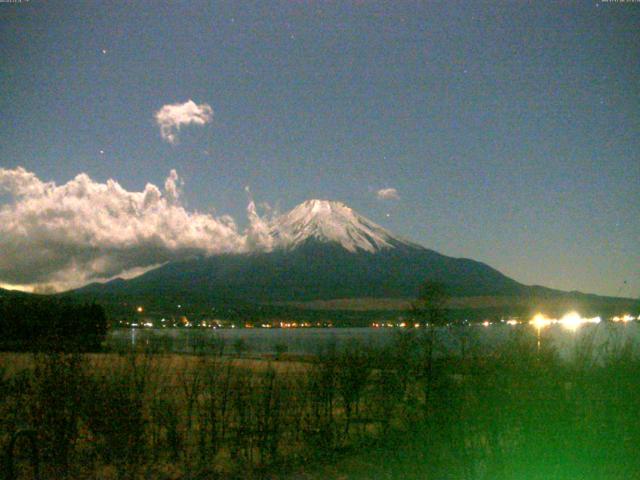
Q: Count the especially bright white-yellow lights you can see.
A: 2